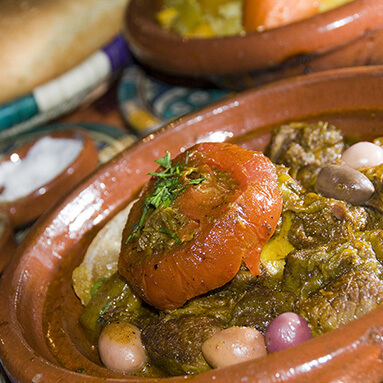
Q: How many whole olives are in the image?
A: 5